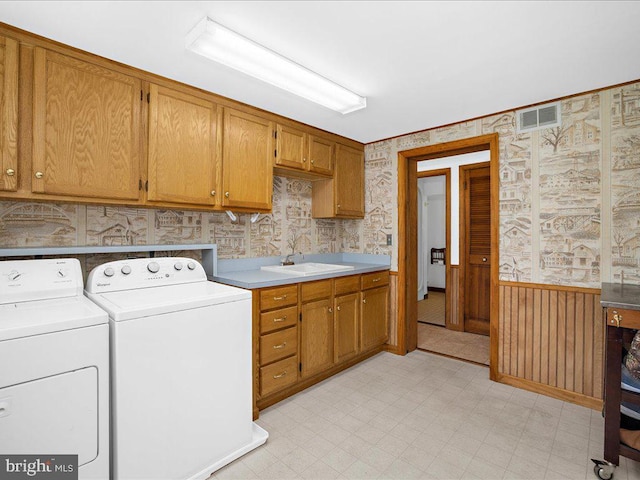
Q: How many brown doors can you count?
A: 1